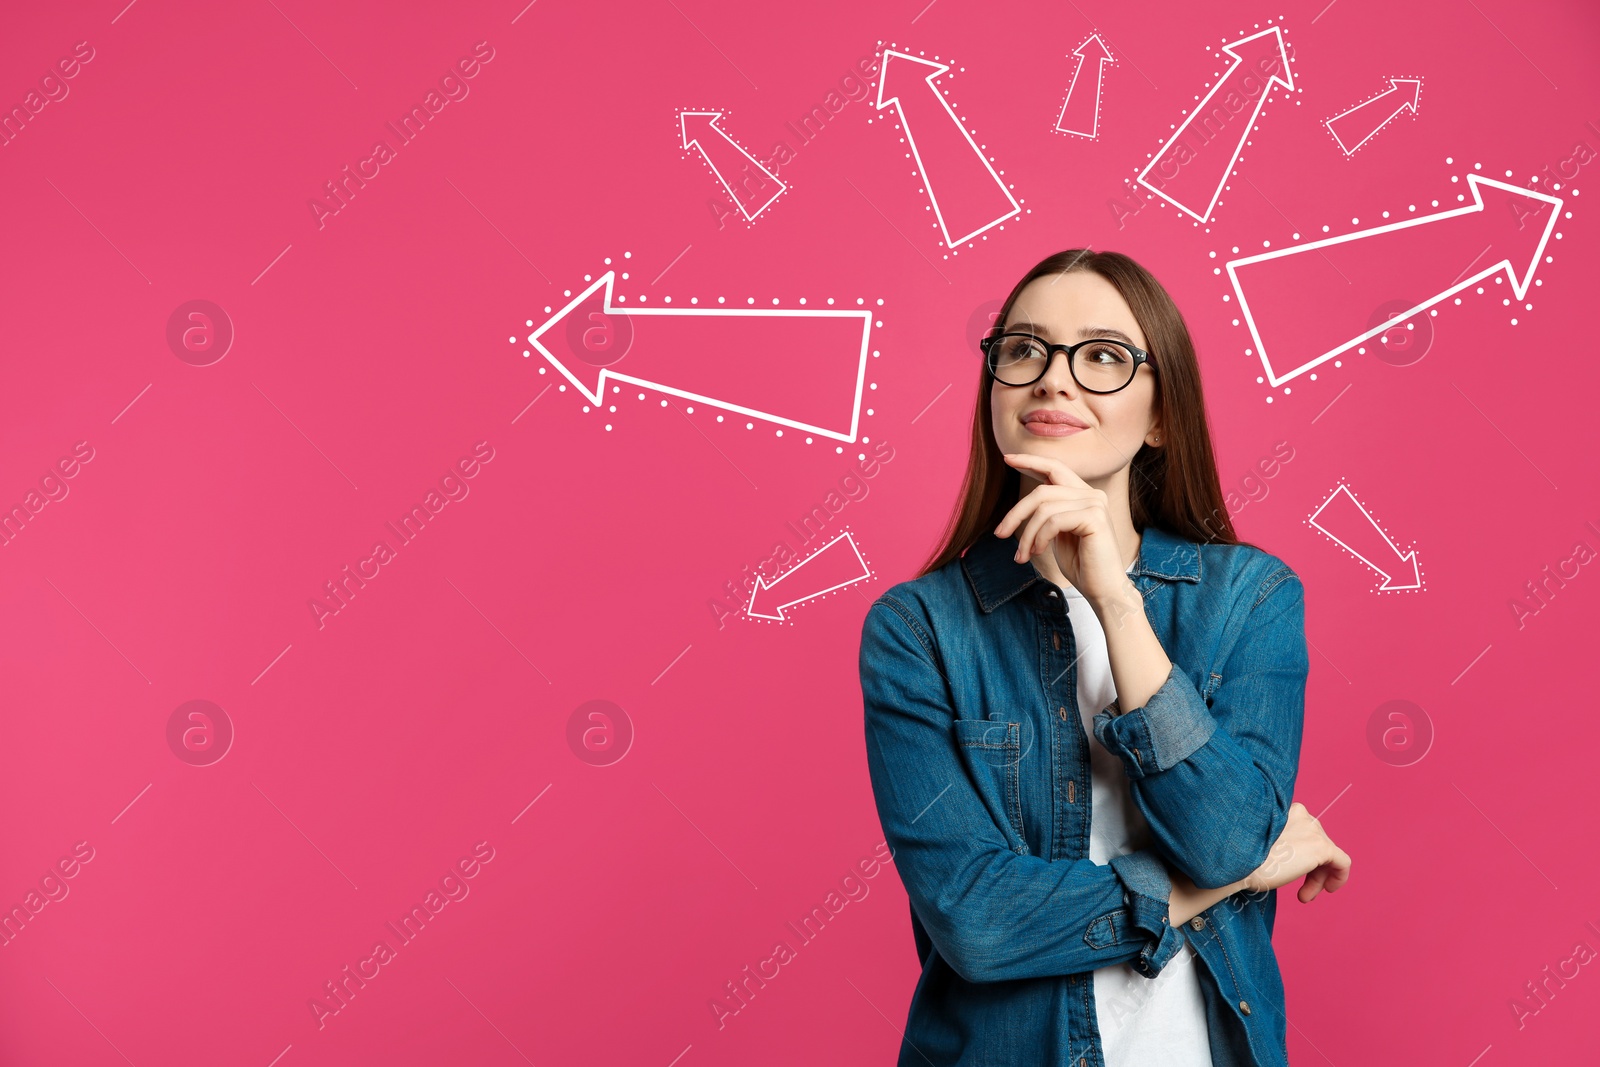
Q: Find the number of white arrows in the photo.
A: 9